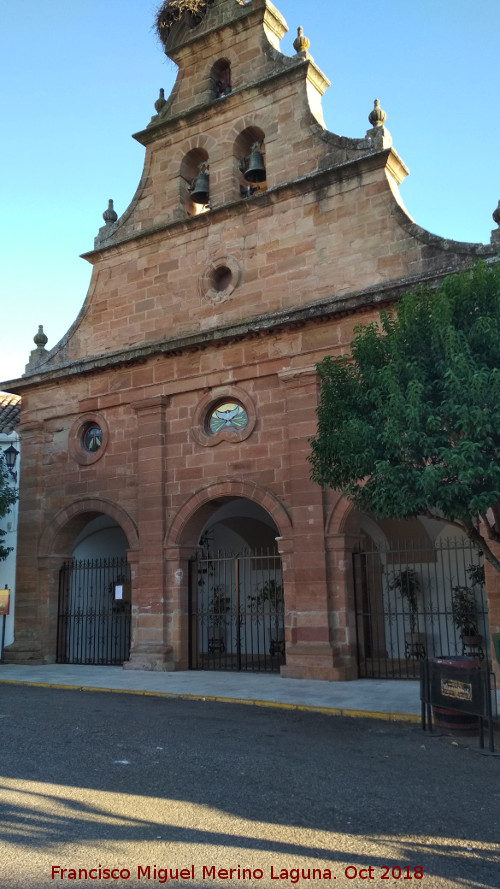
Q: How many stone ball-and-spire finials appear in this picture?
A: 6